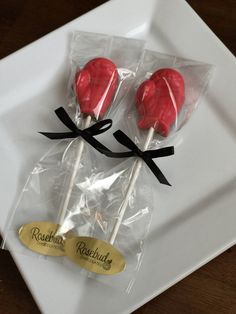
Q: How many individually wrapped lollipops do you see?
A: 2